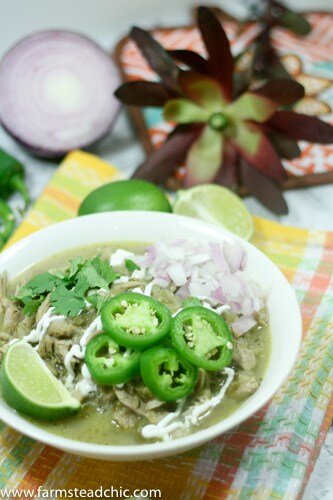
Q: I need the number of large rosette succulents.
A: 1